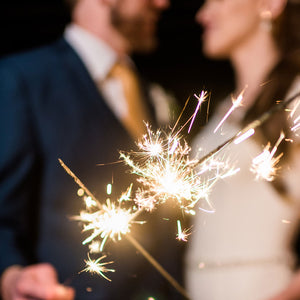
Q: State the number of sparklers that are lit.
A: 2